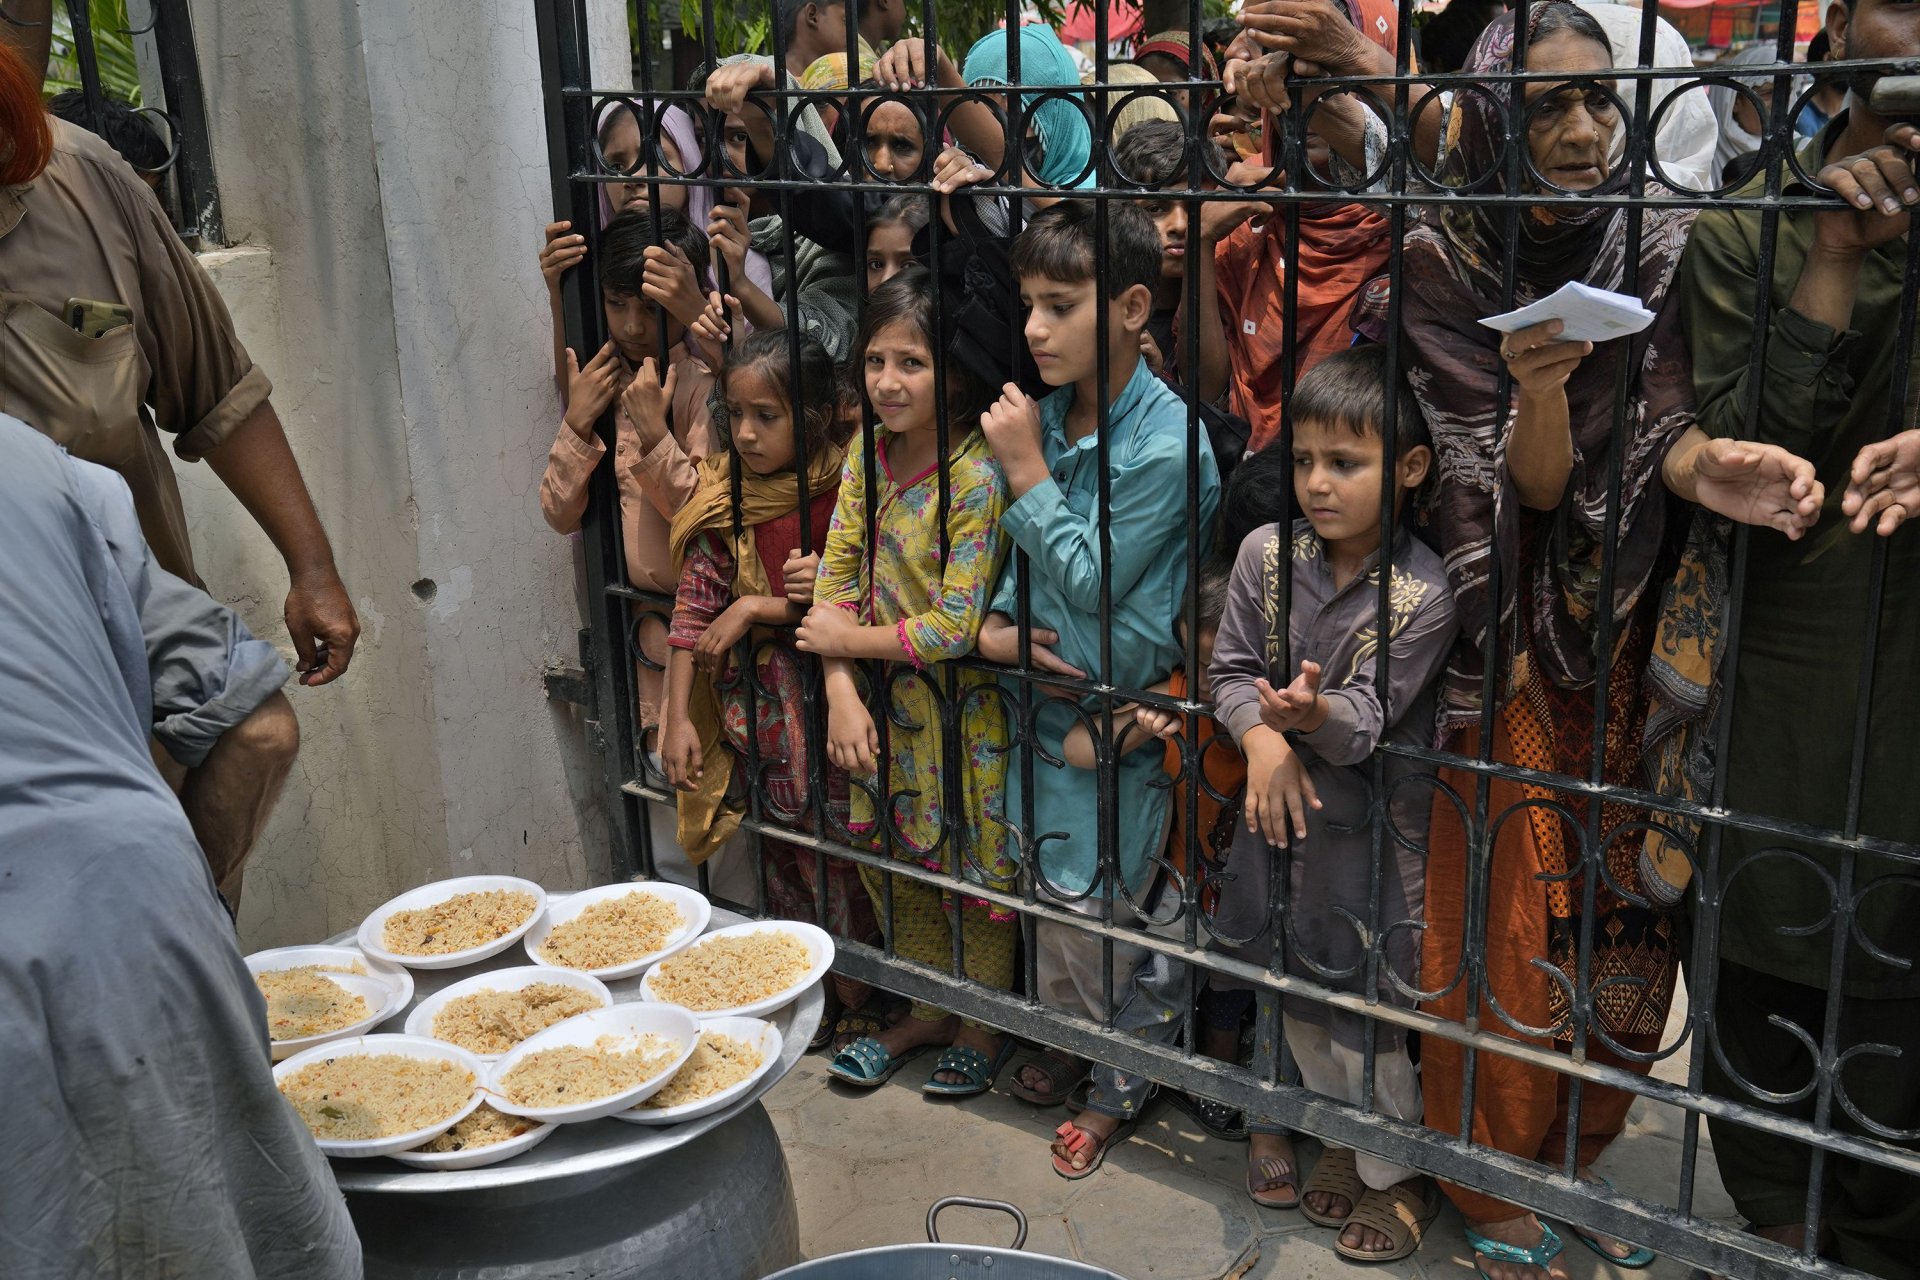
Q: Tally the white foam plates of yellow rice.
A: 10